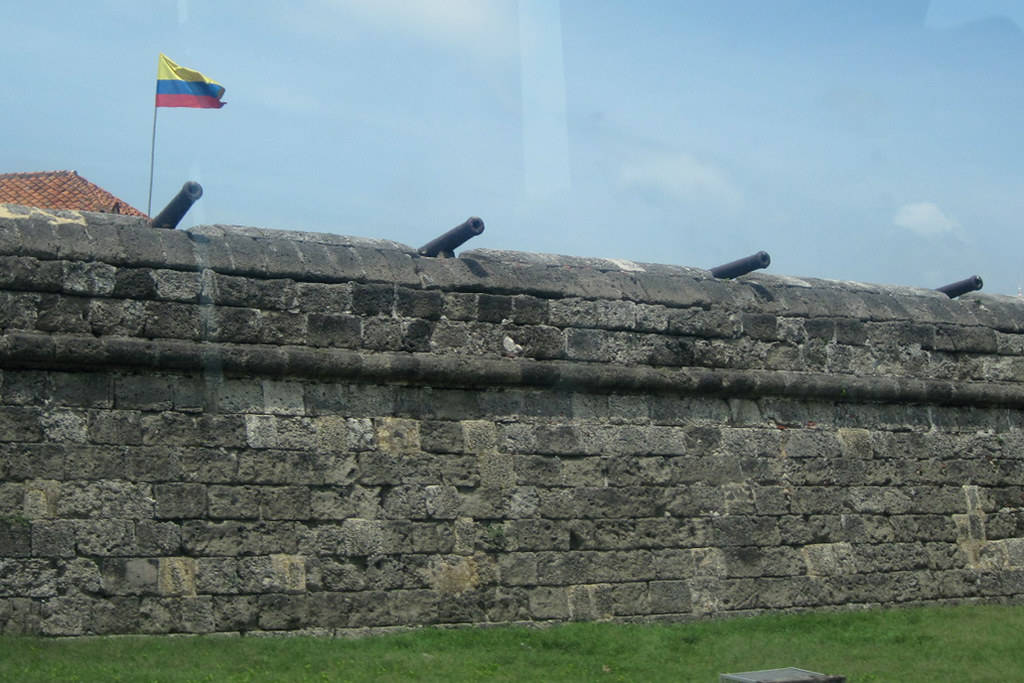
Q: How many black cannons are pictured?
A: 4